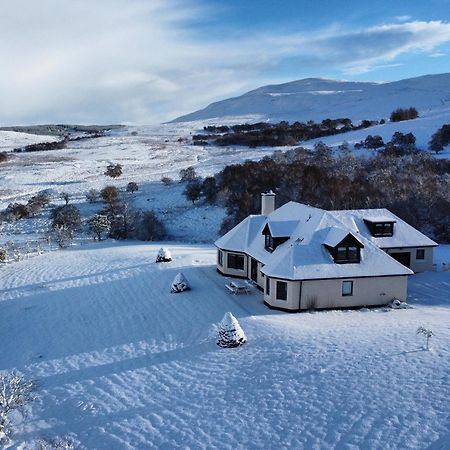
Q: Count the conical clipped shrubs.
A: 3